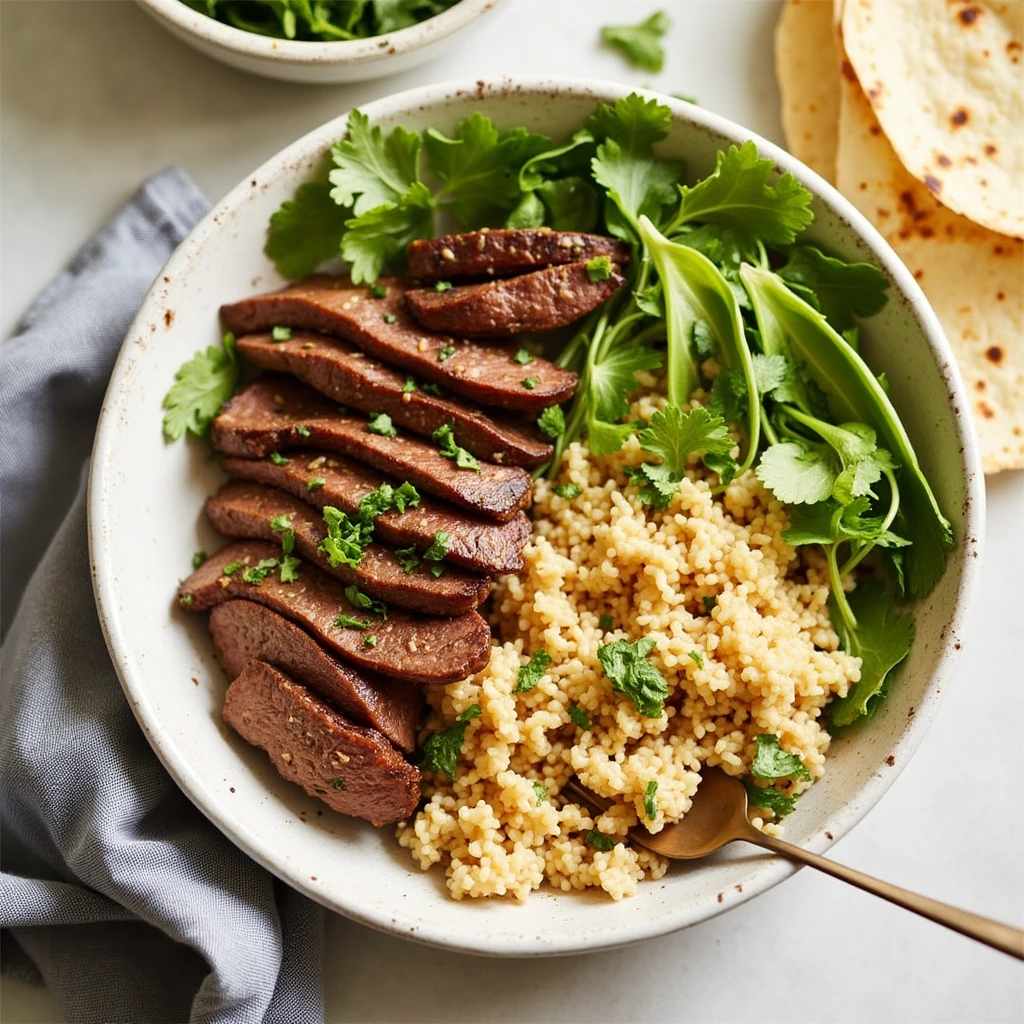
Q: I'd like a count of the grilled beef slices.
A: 10